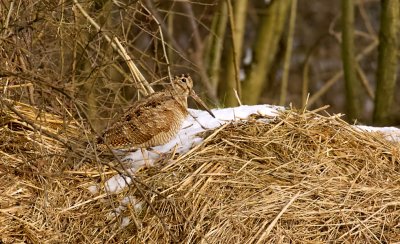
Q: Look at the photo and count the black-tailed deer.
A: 0